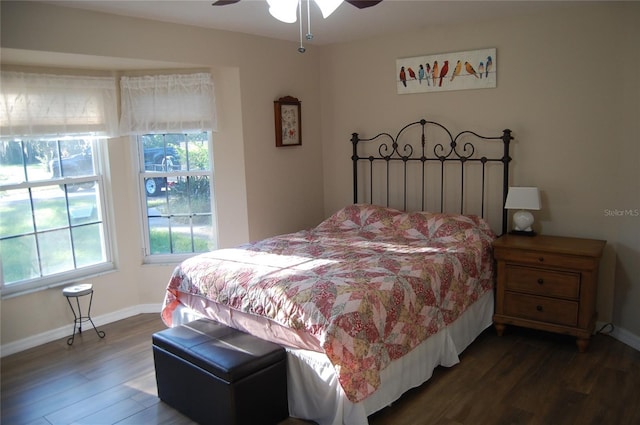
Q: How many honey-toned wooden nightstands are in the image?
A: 1